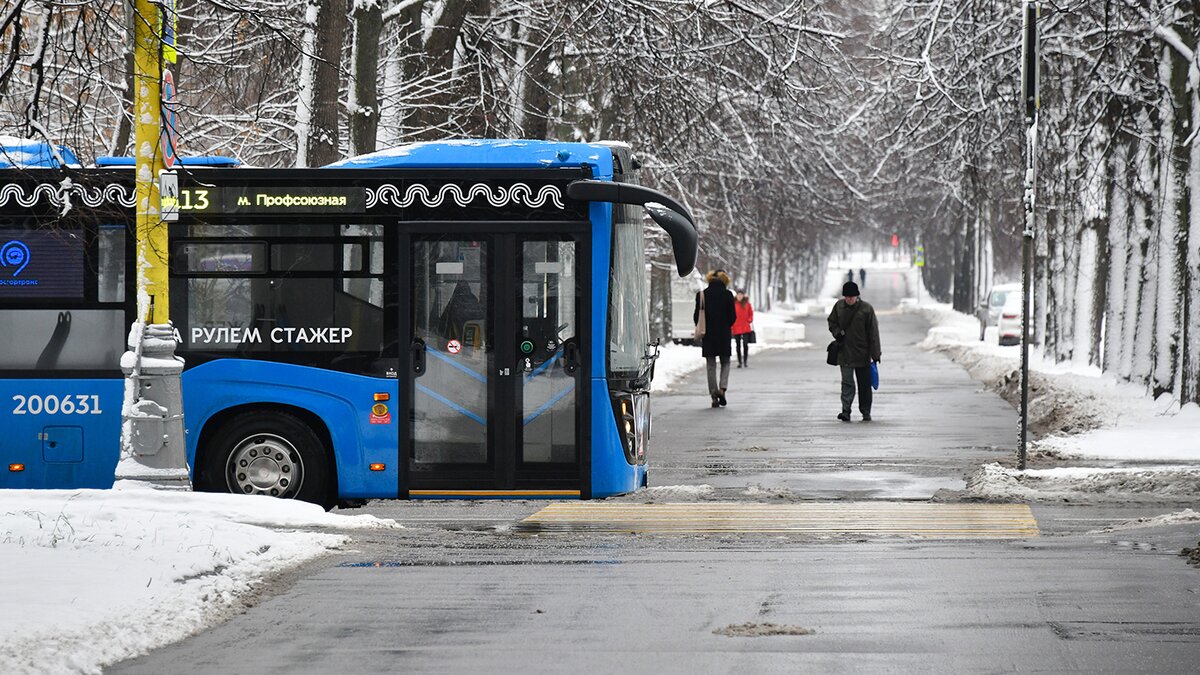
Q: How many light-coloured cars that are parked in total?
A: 2